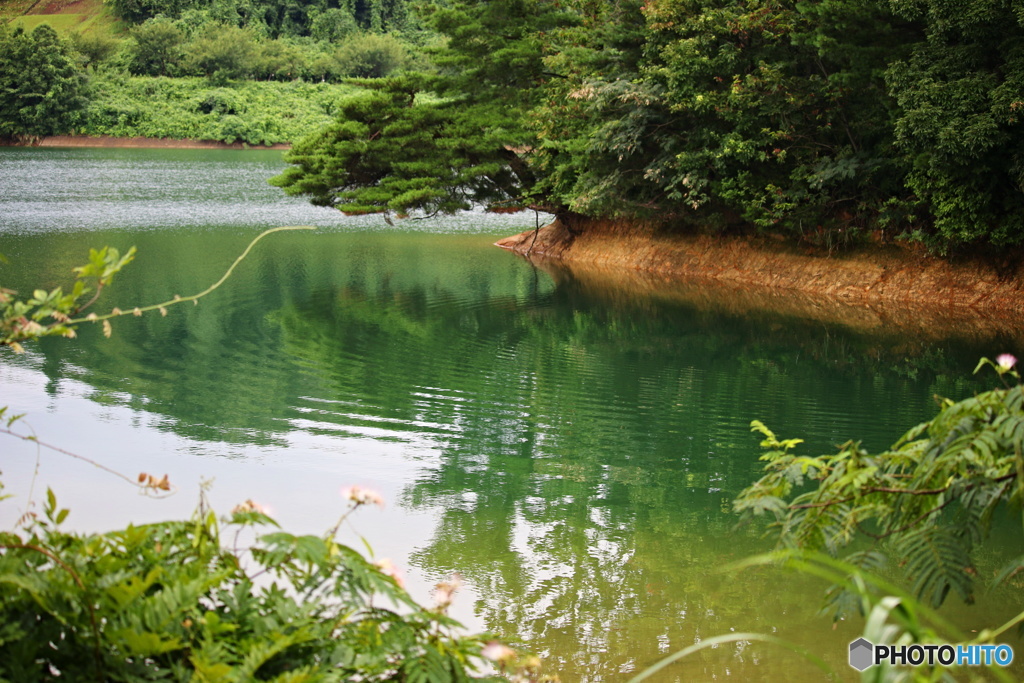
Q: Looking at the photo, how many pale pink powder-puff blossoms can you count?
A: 6